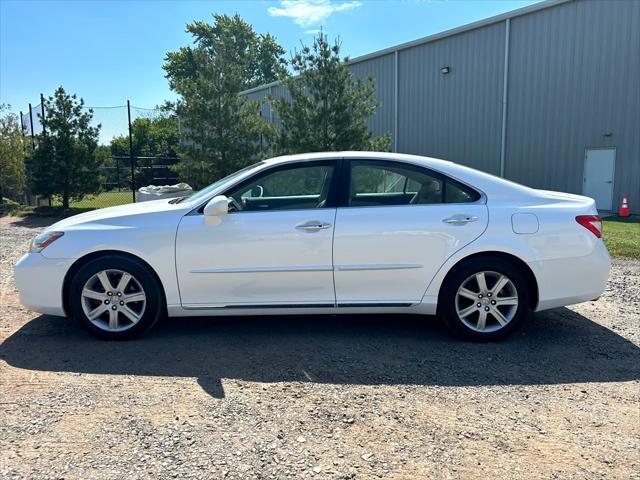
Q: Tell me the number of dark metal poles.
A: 4